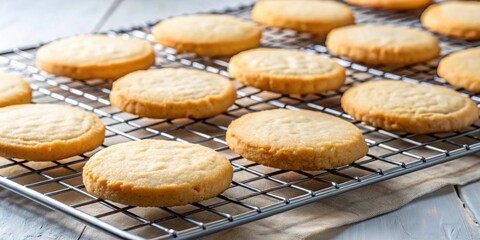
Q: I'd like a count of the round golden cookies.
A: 14